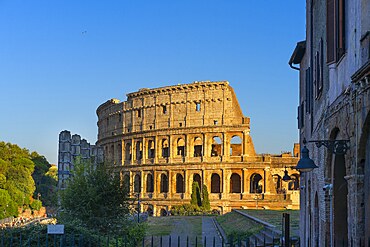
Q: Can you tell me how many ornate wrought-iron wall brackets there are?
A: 2